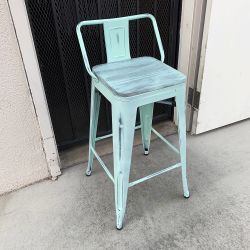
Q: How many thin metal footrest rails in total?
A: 4